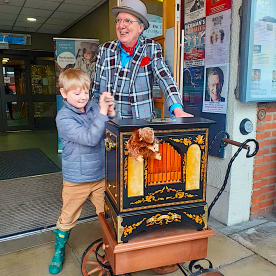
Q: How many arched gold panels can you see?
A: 2